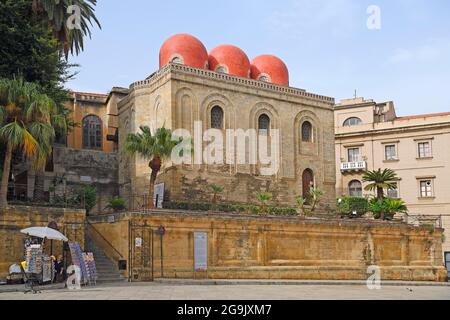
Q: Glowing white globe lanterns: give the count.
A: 0